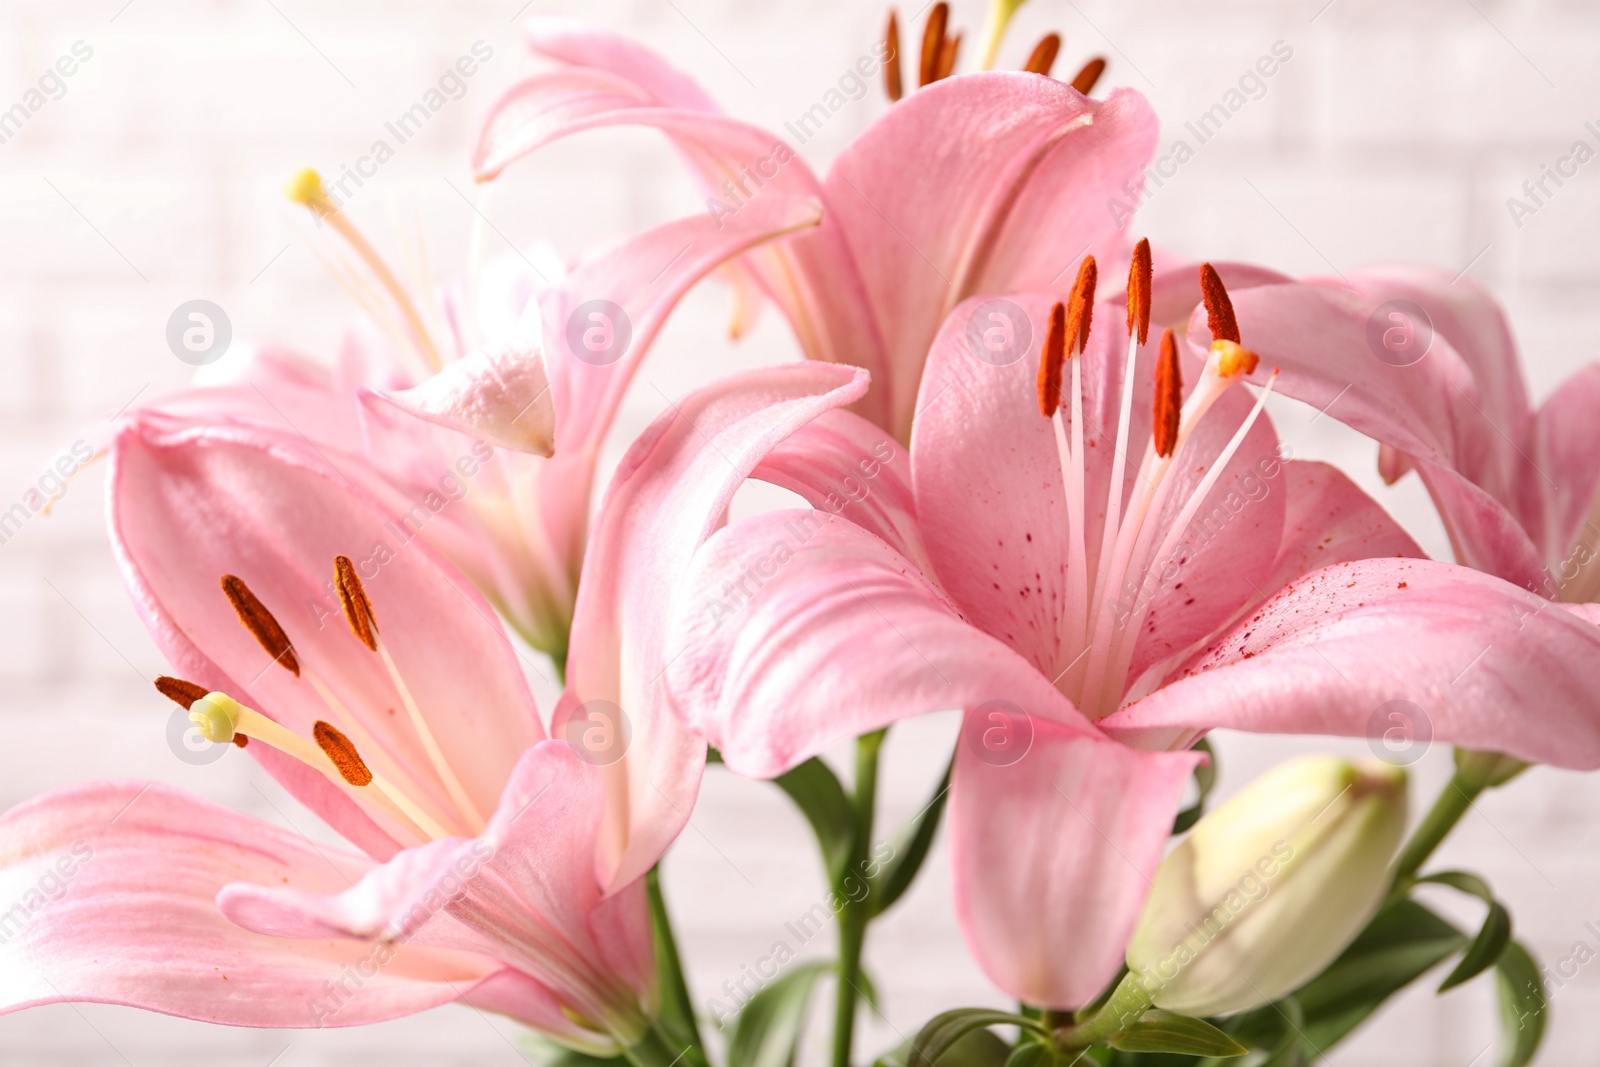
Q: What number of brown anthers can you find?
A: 14